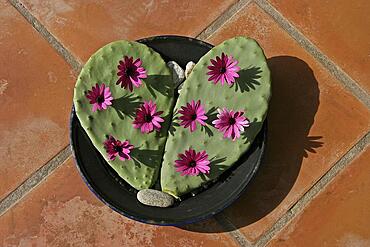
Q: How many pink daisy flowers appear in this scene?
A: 8